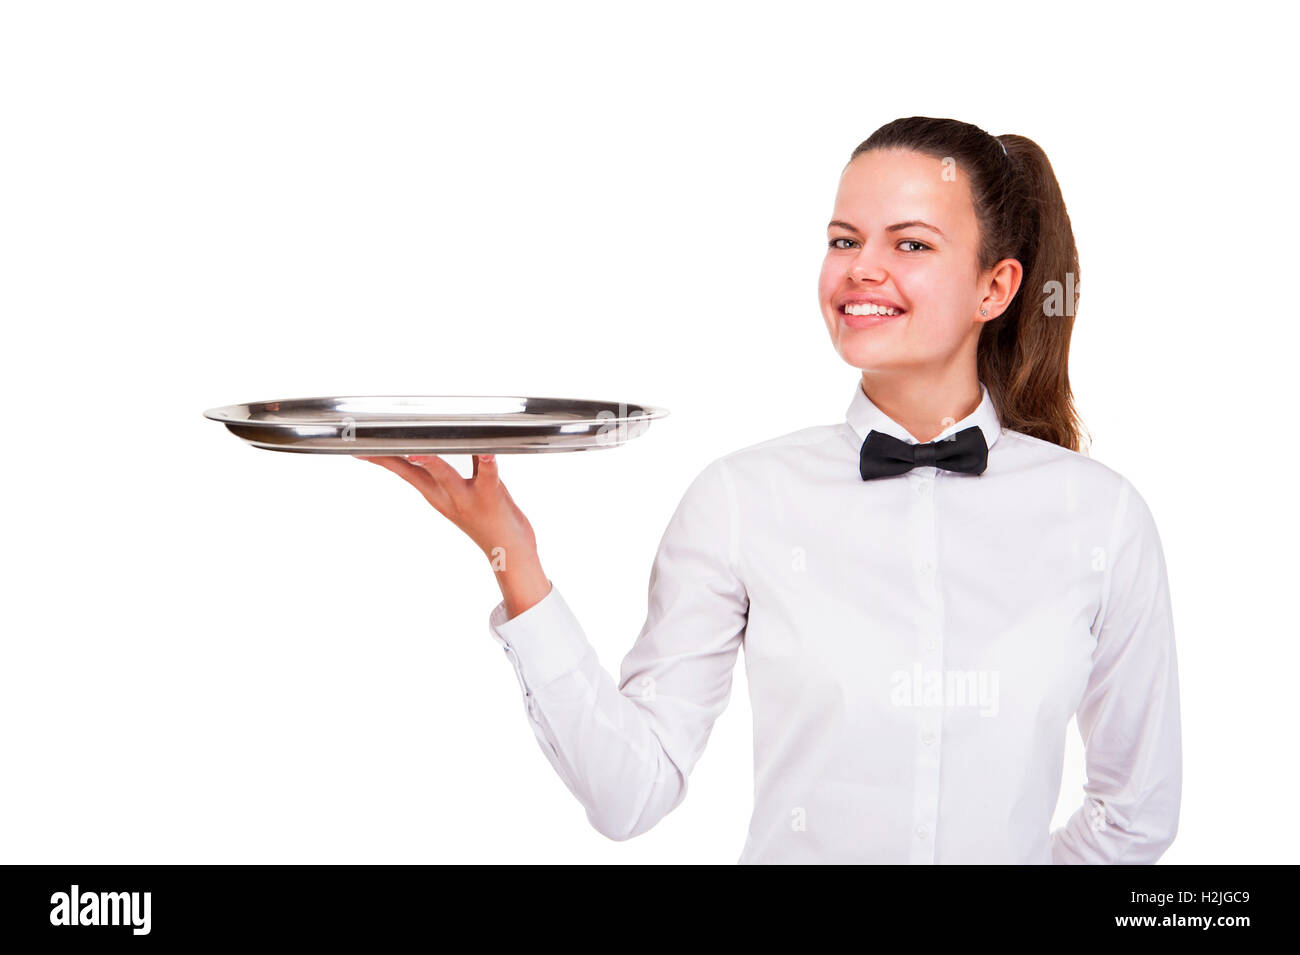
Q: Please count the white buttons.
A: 5